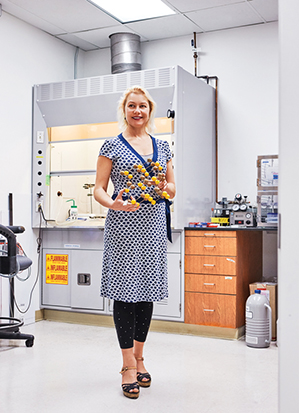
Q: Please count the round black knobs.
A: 4